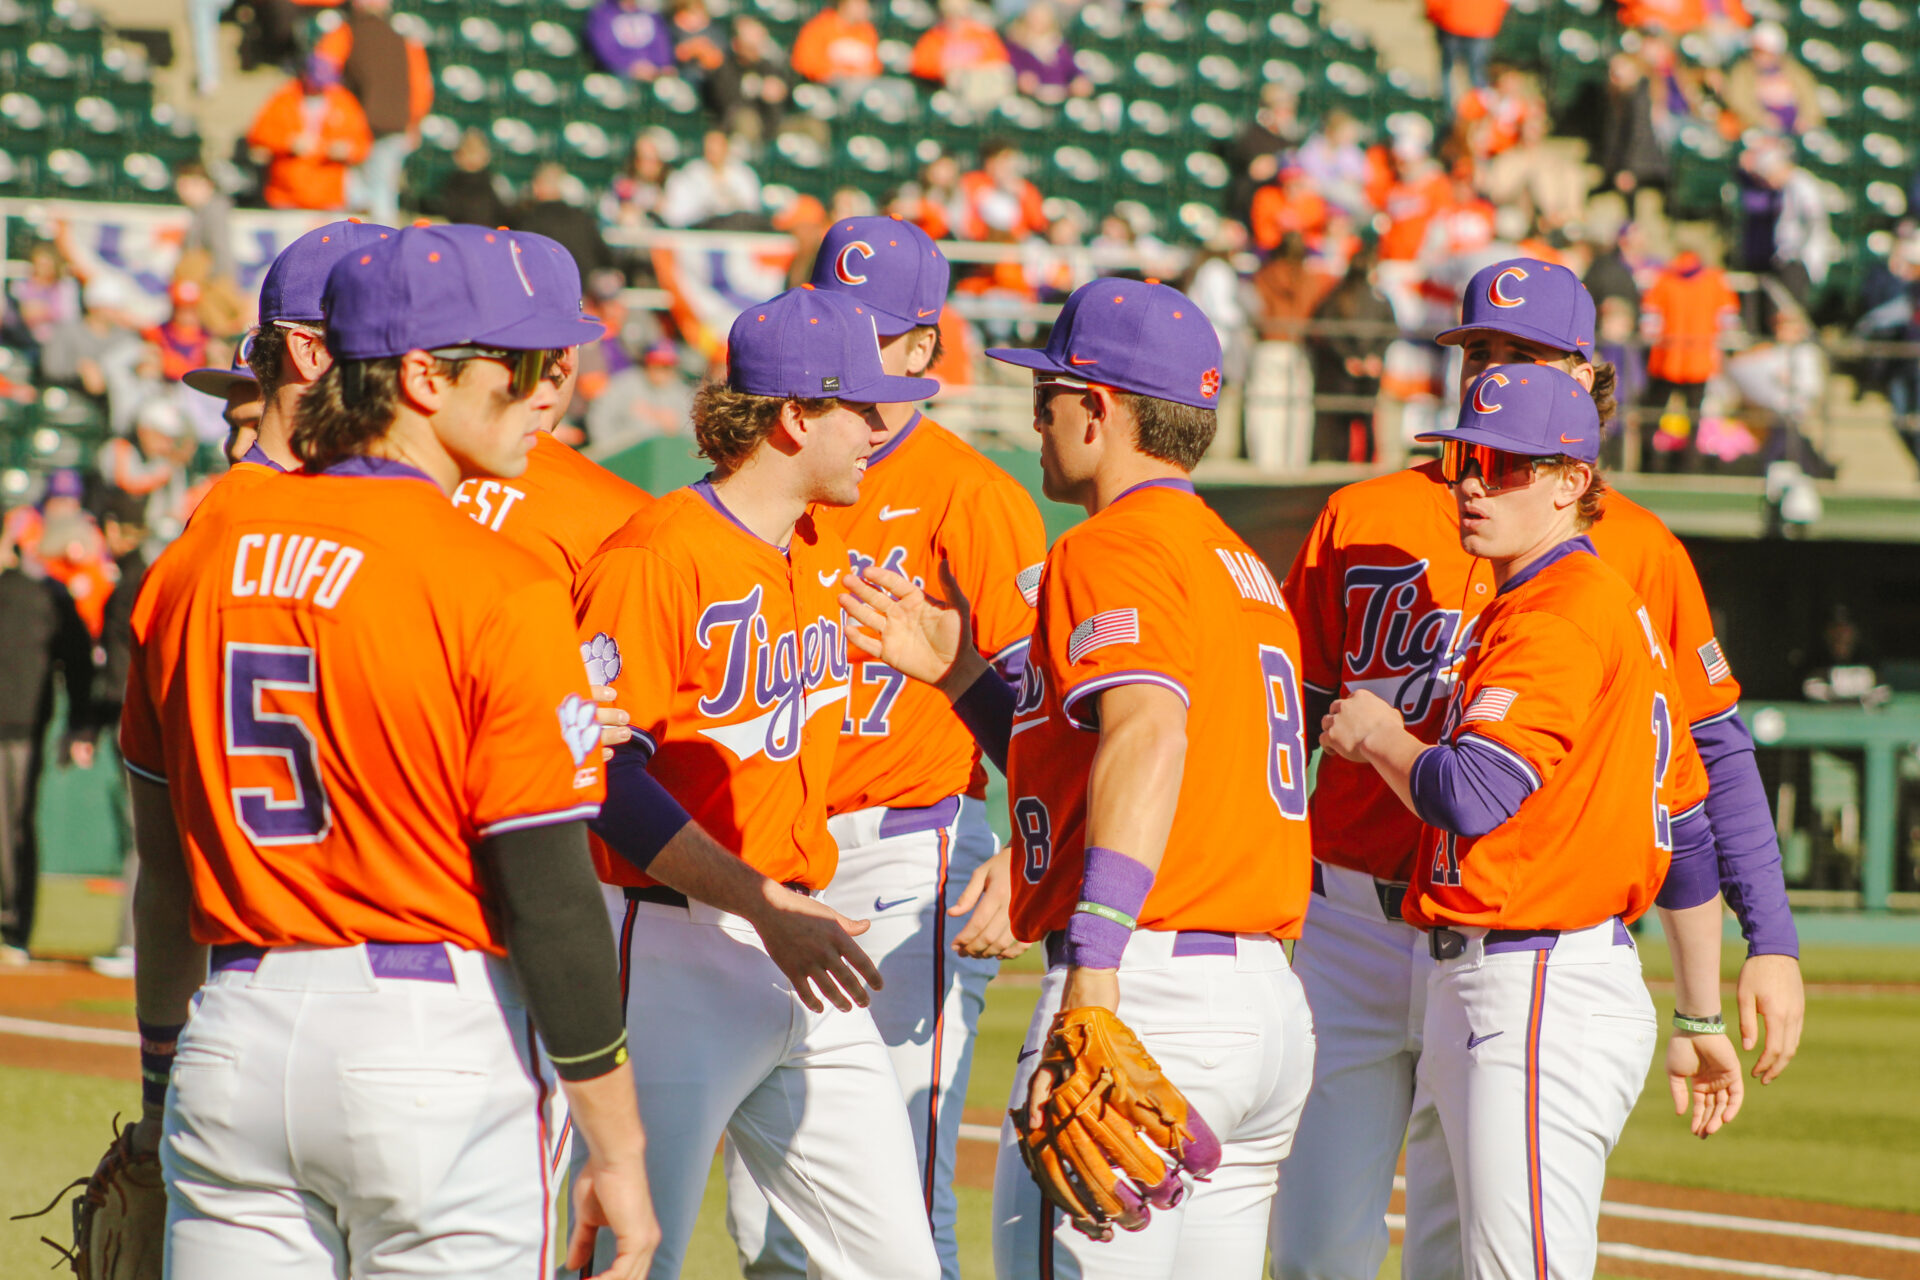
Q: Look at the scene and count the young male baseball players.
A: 9